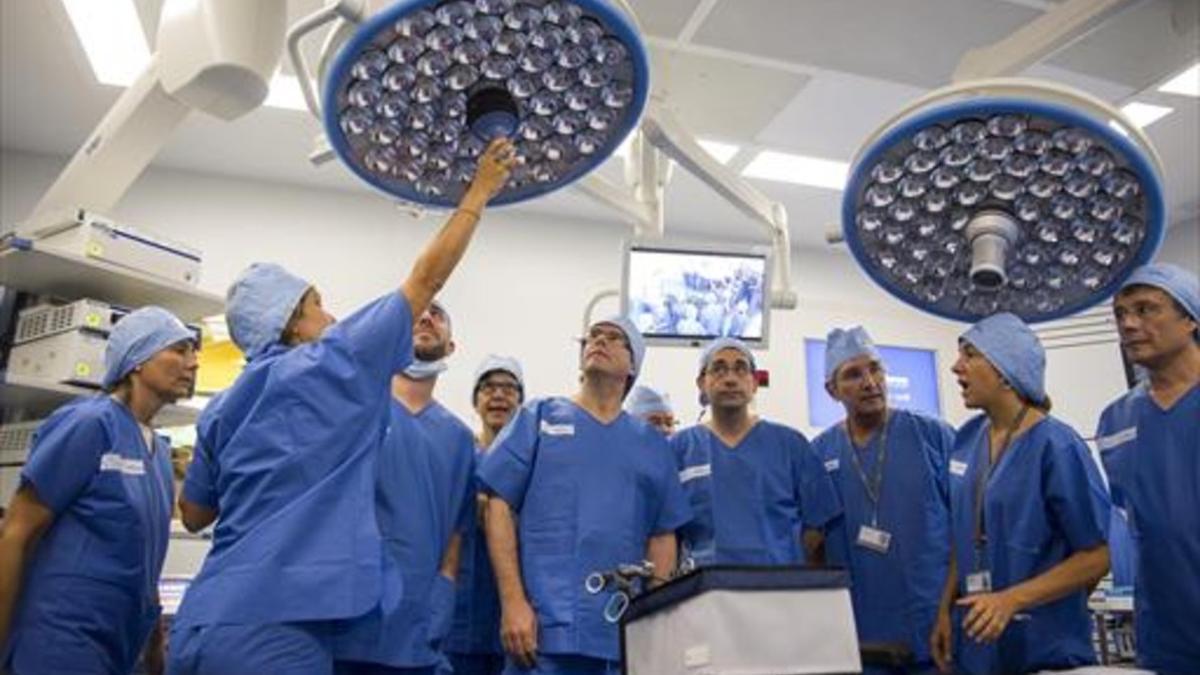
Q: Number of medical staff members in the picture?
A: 10